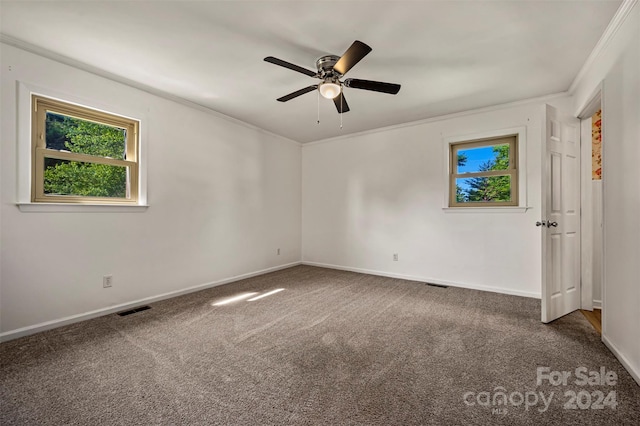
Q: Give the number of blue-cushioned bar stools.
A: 0